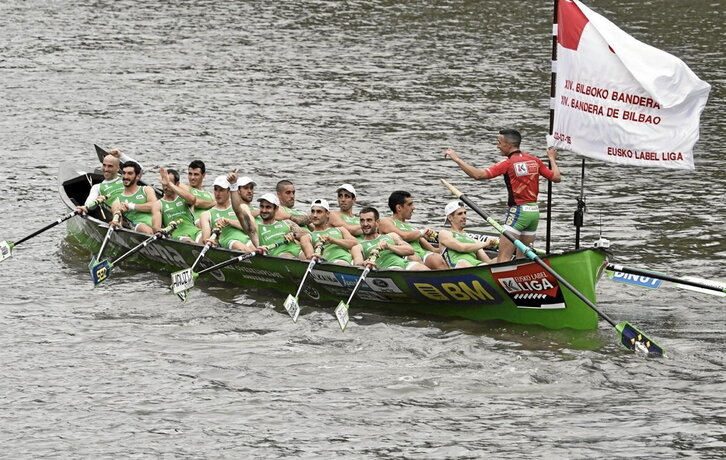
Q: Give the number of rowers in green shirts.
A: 13